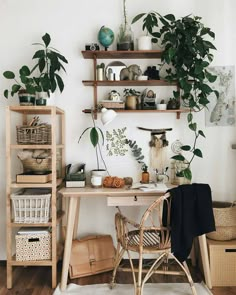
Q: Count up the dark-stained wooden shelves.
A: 3